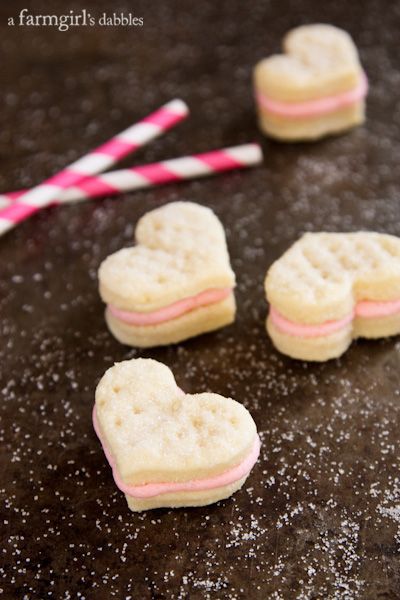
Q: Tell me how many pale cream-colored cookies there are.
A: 4